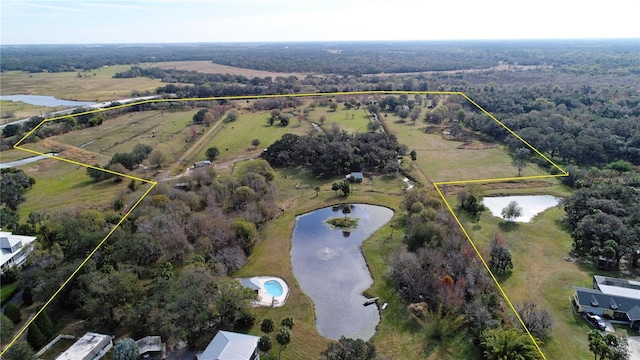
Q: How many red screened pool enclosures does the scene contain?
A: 0